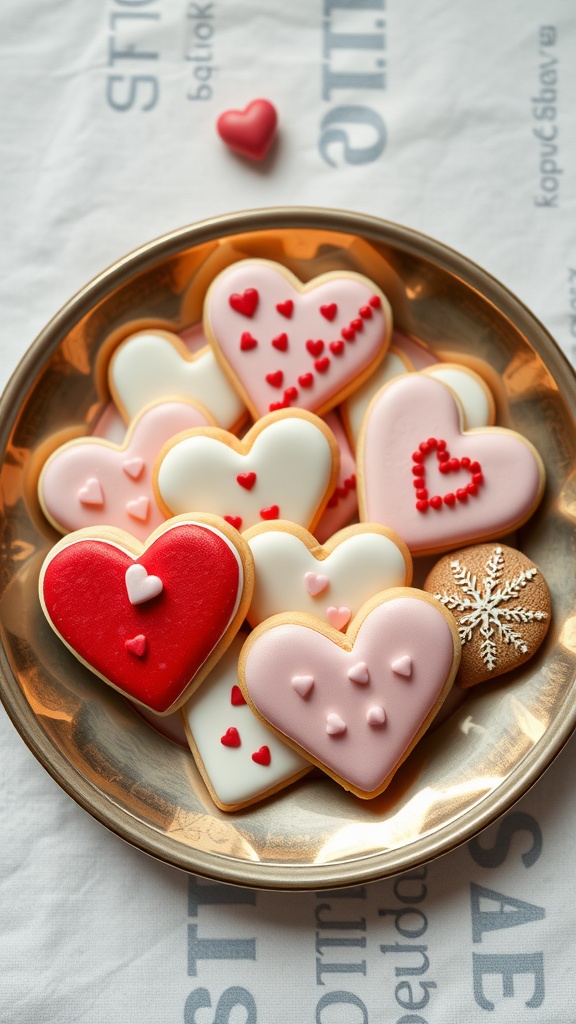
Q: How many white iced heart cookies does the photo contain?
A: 5